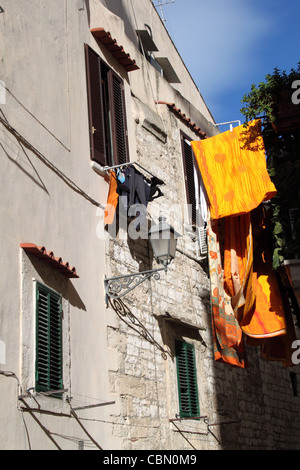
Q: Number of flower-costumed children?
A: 0